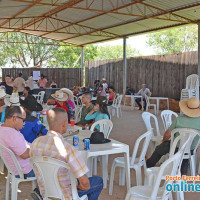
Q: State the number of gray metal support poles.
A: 3